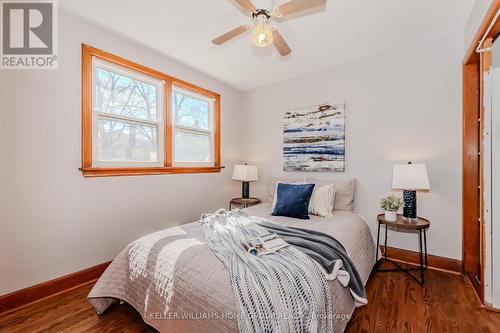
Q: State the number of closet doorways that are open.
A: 1